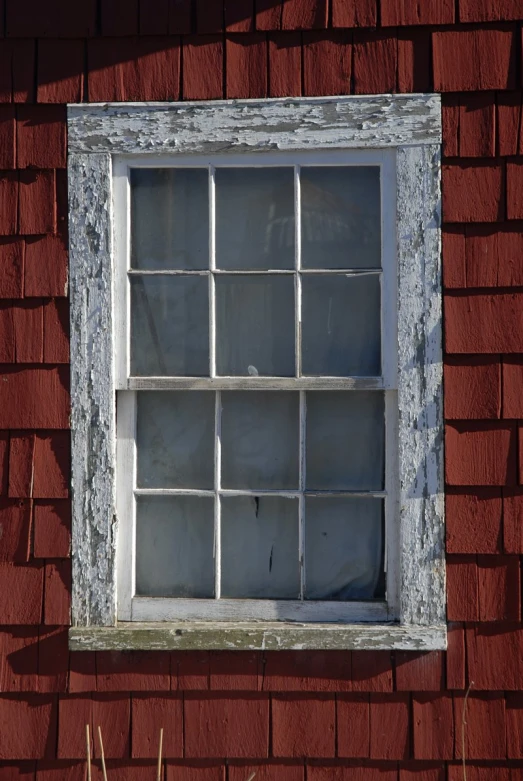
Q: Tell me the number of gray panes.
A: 12